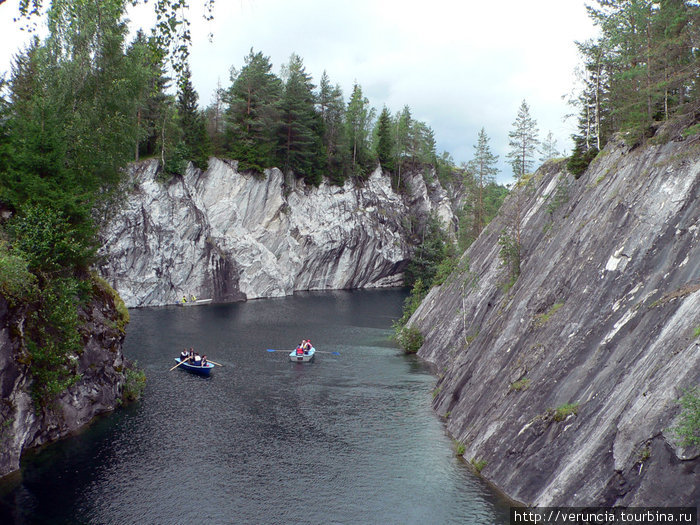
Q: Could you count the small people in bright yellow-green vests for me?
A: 2